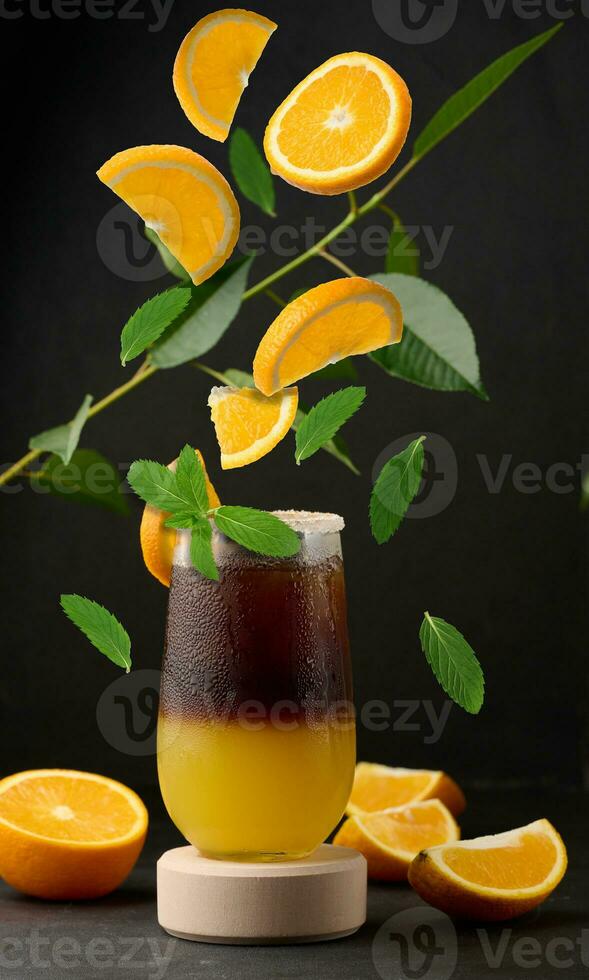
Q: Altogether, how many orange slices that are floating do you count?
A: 5